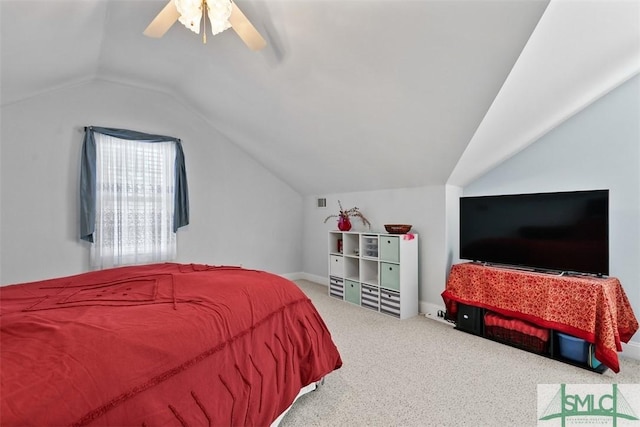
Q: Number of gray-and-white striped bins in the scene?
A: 3